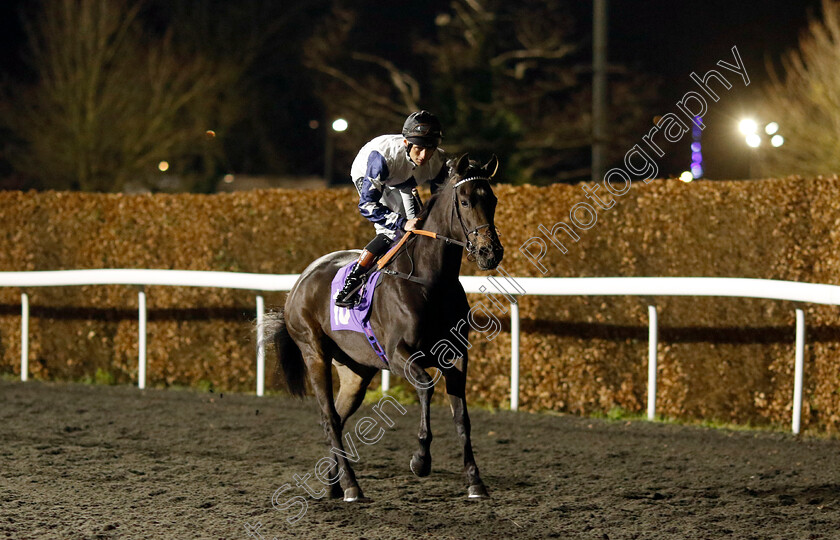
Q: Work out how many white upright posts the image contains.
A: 7